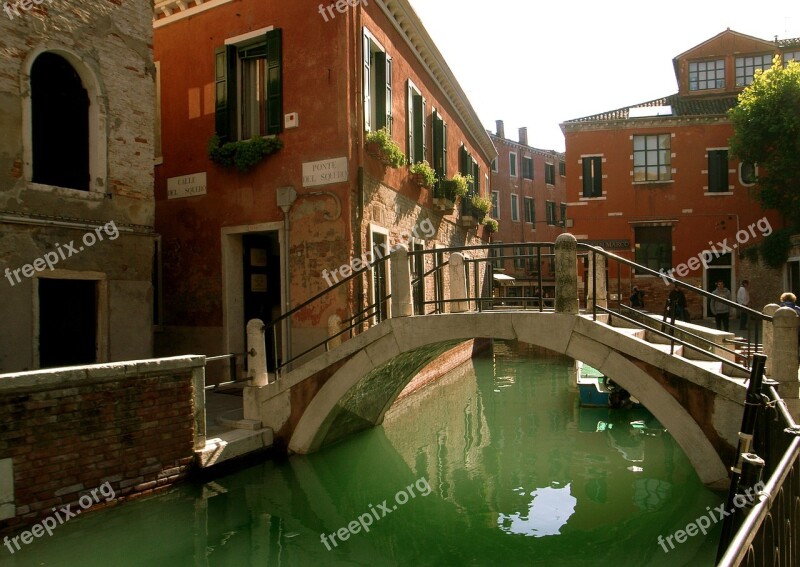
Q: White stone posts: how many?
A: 8